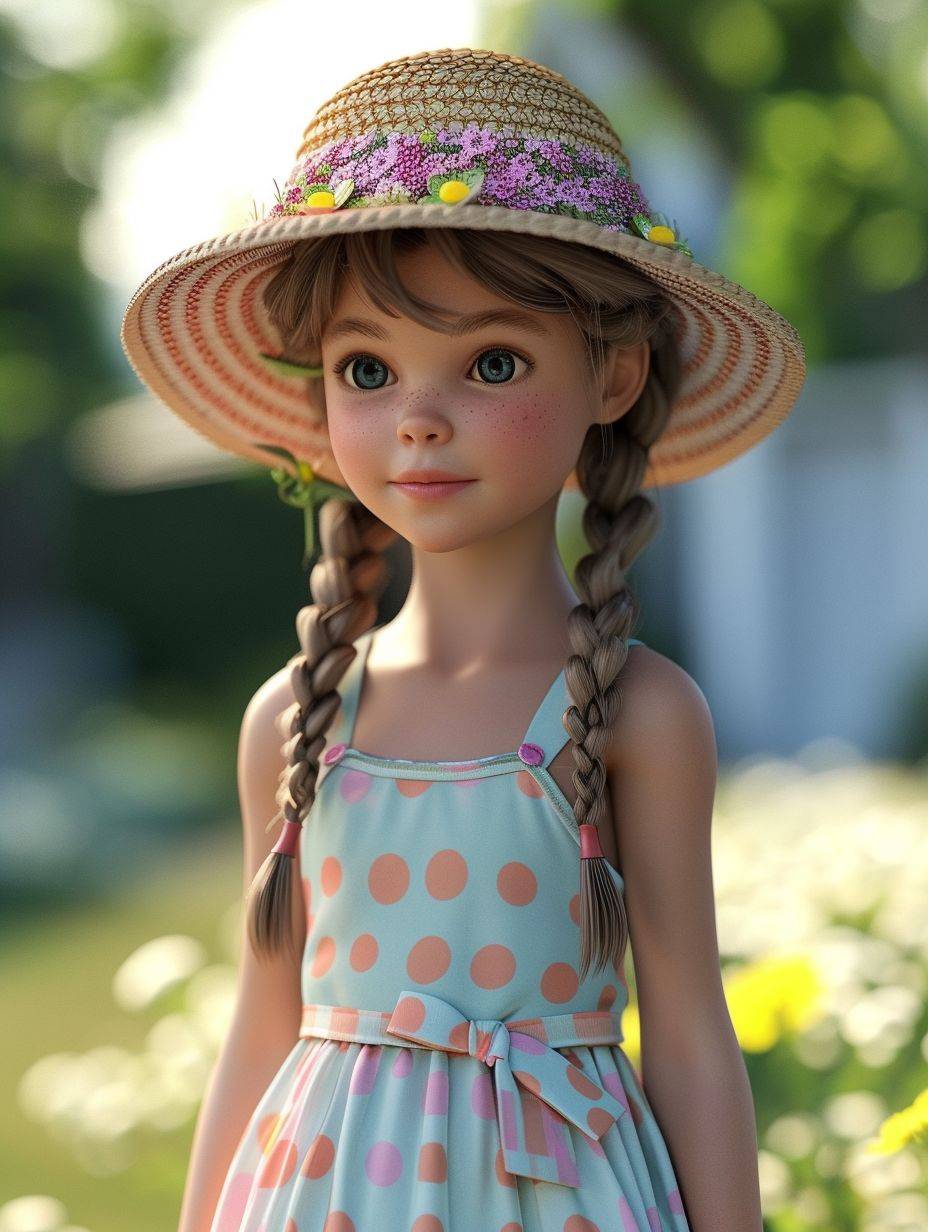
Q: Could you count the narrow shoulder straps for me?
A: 2